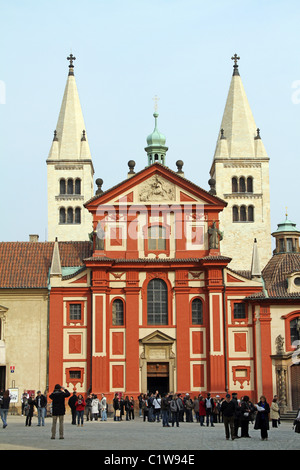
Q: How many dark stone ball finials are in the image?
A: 4